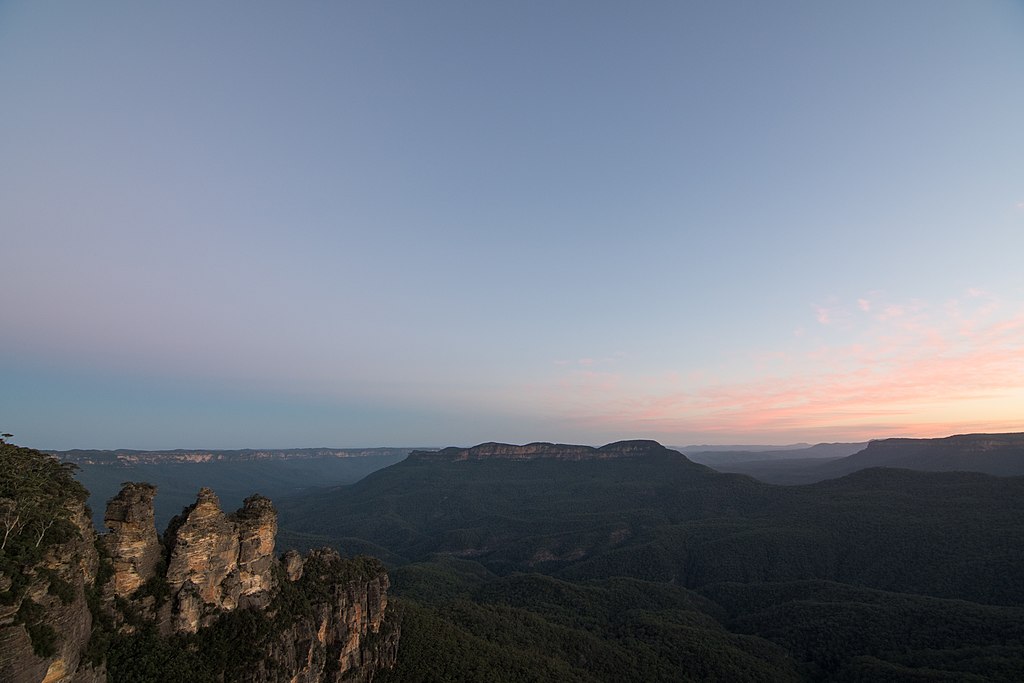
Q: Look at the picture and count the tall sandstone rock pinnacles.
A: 3